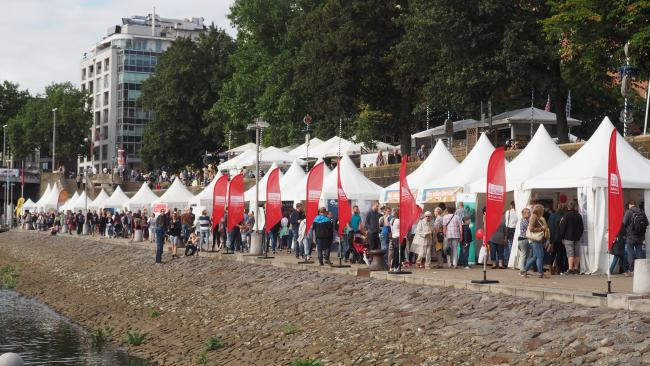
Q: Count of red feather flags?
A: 8